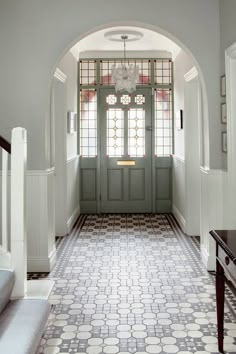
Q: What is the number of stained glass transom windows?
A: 3